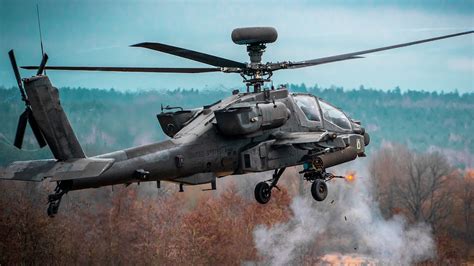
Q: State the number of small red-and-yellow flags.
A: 0